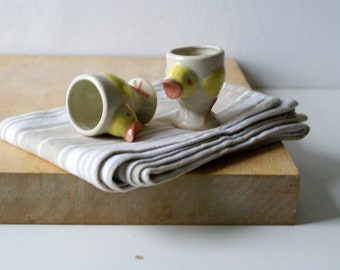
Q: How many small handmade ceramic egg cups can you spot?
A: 2